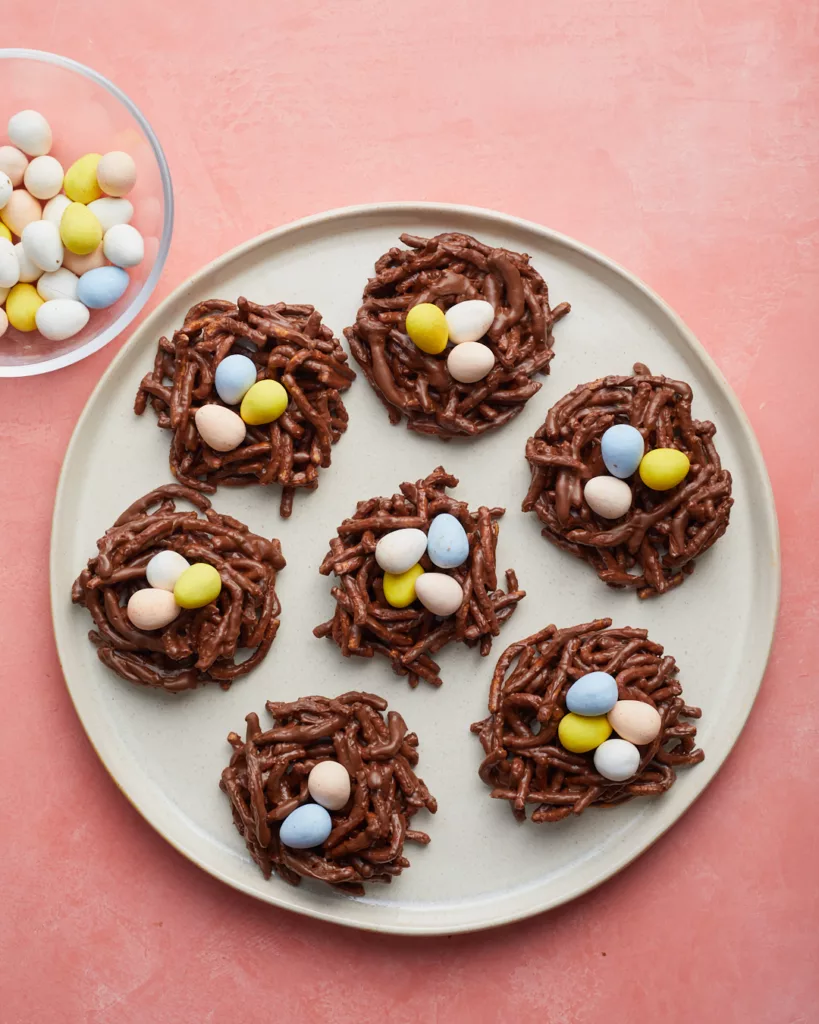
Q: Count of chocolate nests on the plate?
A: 7